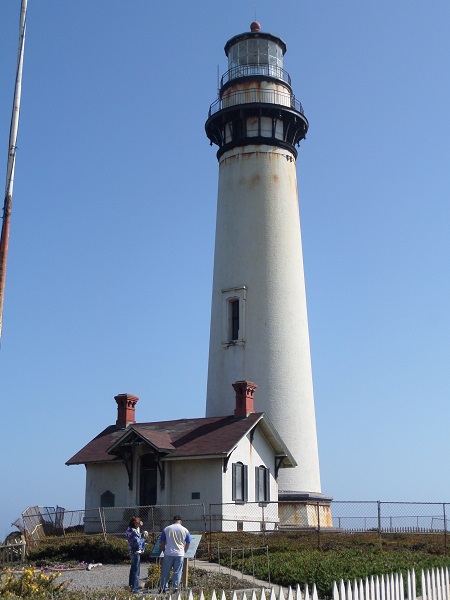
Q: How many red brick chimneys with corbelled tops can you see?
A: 2